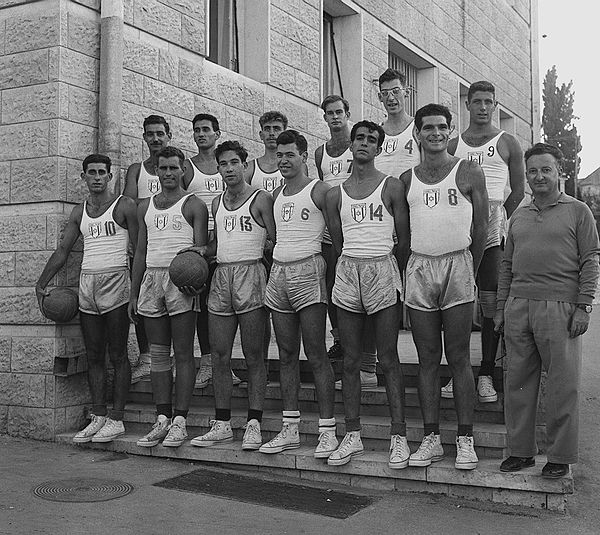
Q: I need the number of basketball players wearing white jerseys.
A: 12